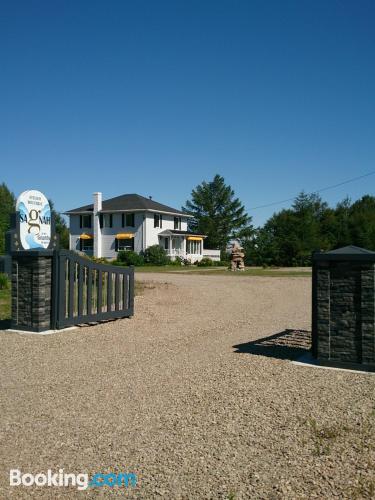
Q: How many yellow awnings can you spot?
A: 3